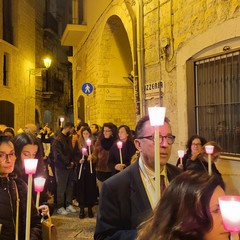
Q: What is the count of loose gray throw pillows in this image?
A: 0